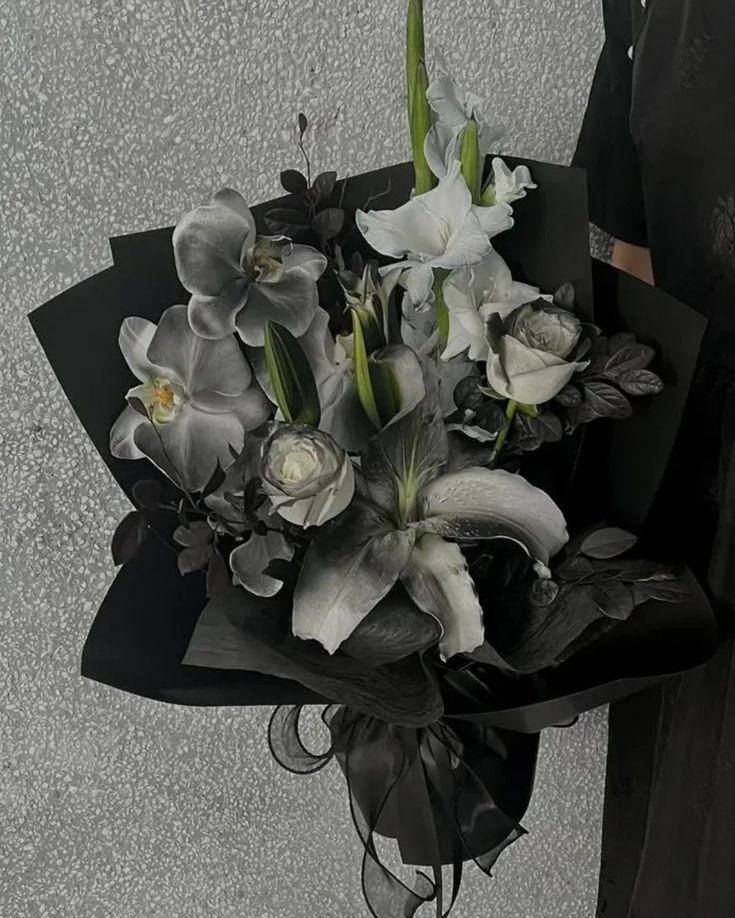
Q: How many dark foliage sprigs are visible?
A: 4